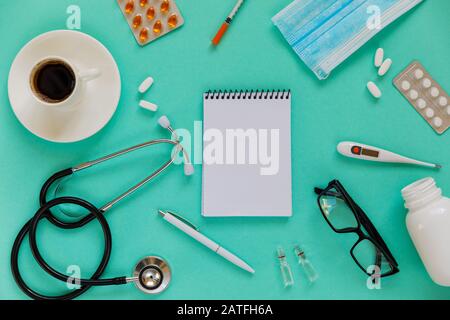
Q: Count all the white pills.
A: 15